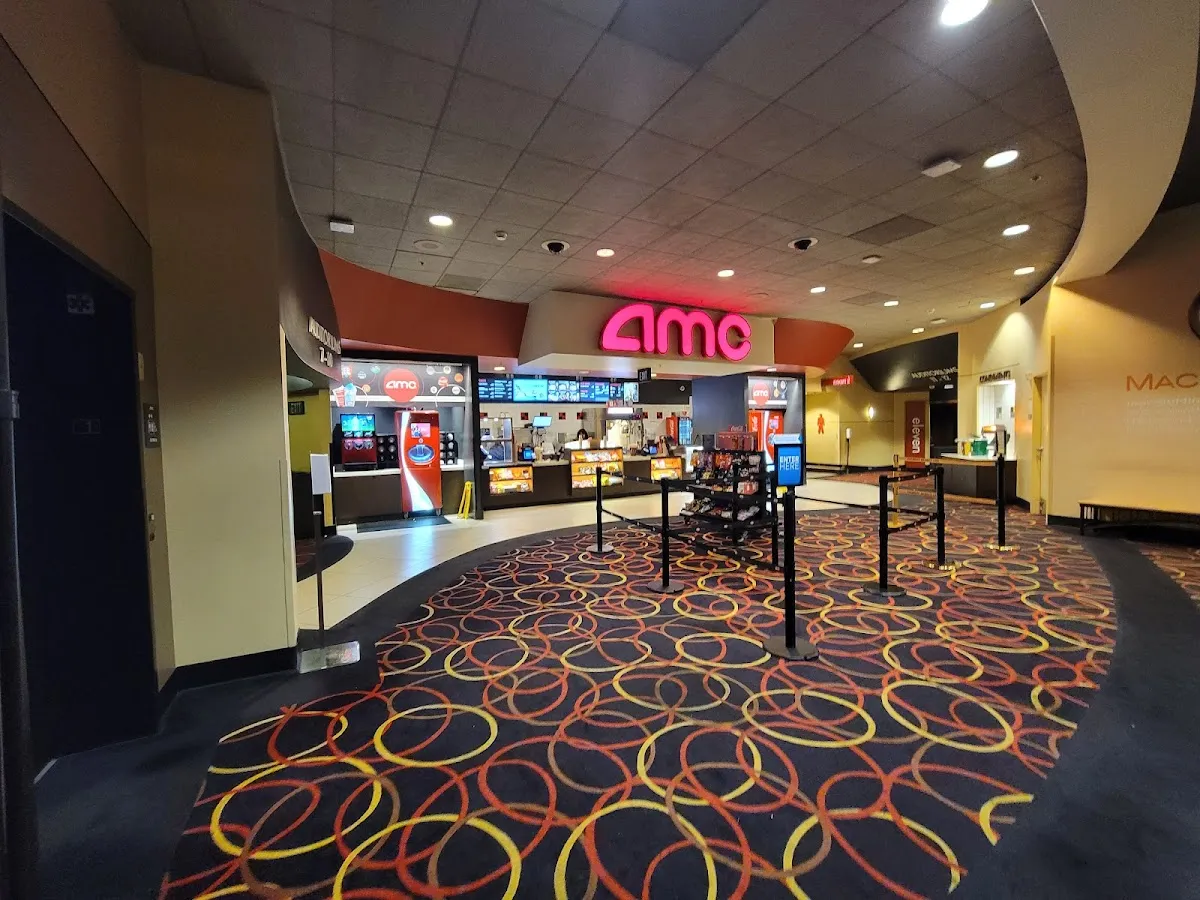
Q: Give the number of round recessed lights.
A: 12